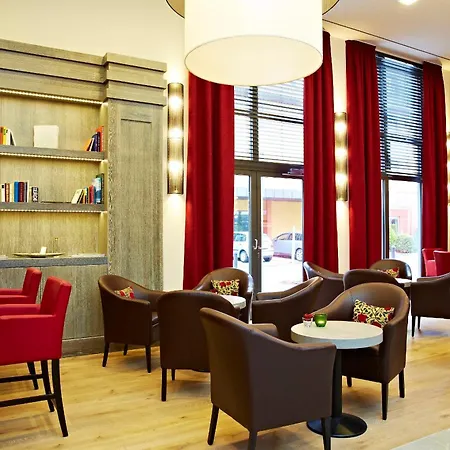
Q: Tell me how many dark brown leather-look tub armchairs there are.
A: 10